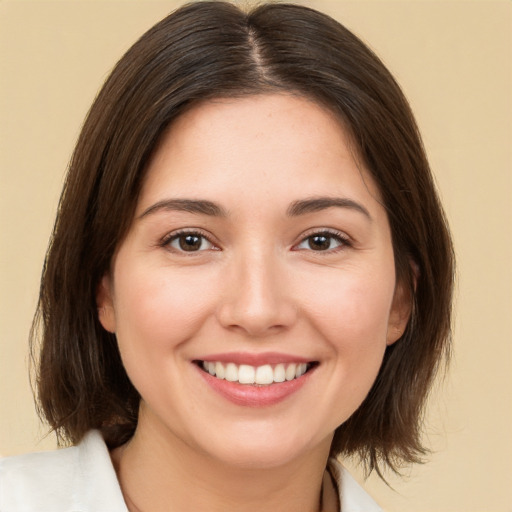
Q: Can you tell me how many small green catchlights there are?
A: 0